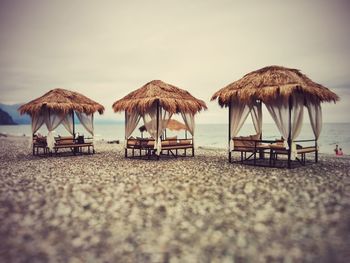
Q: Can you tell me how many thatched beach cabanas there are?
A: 3